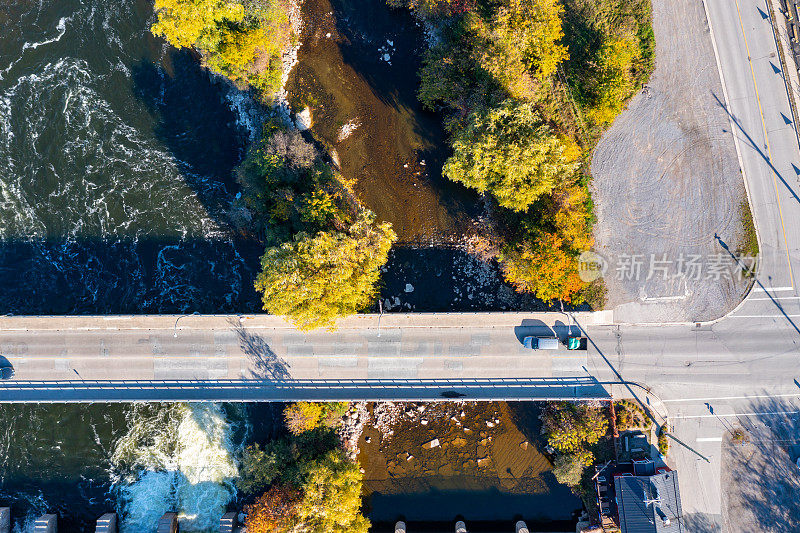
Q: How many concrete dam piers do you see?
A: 8